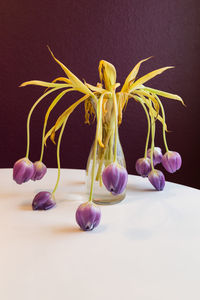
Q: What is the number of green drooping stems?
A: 9